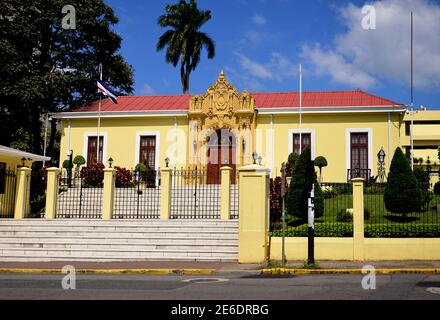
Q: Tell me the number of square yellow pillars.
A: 7